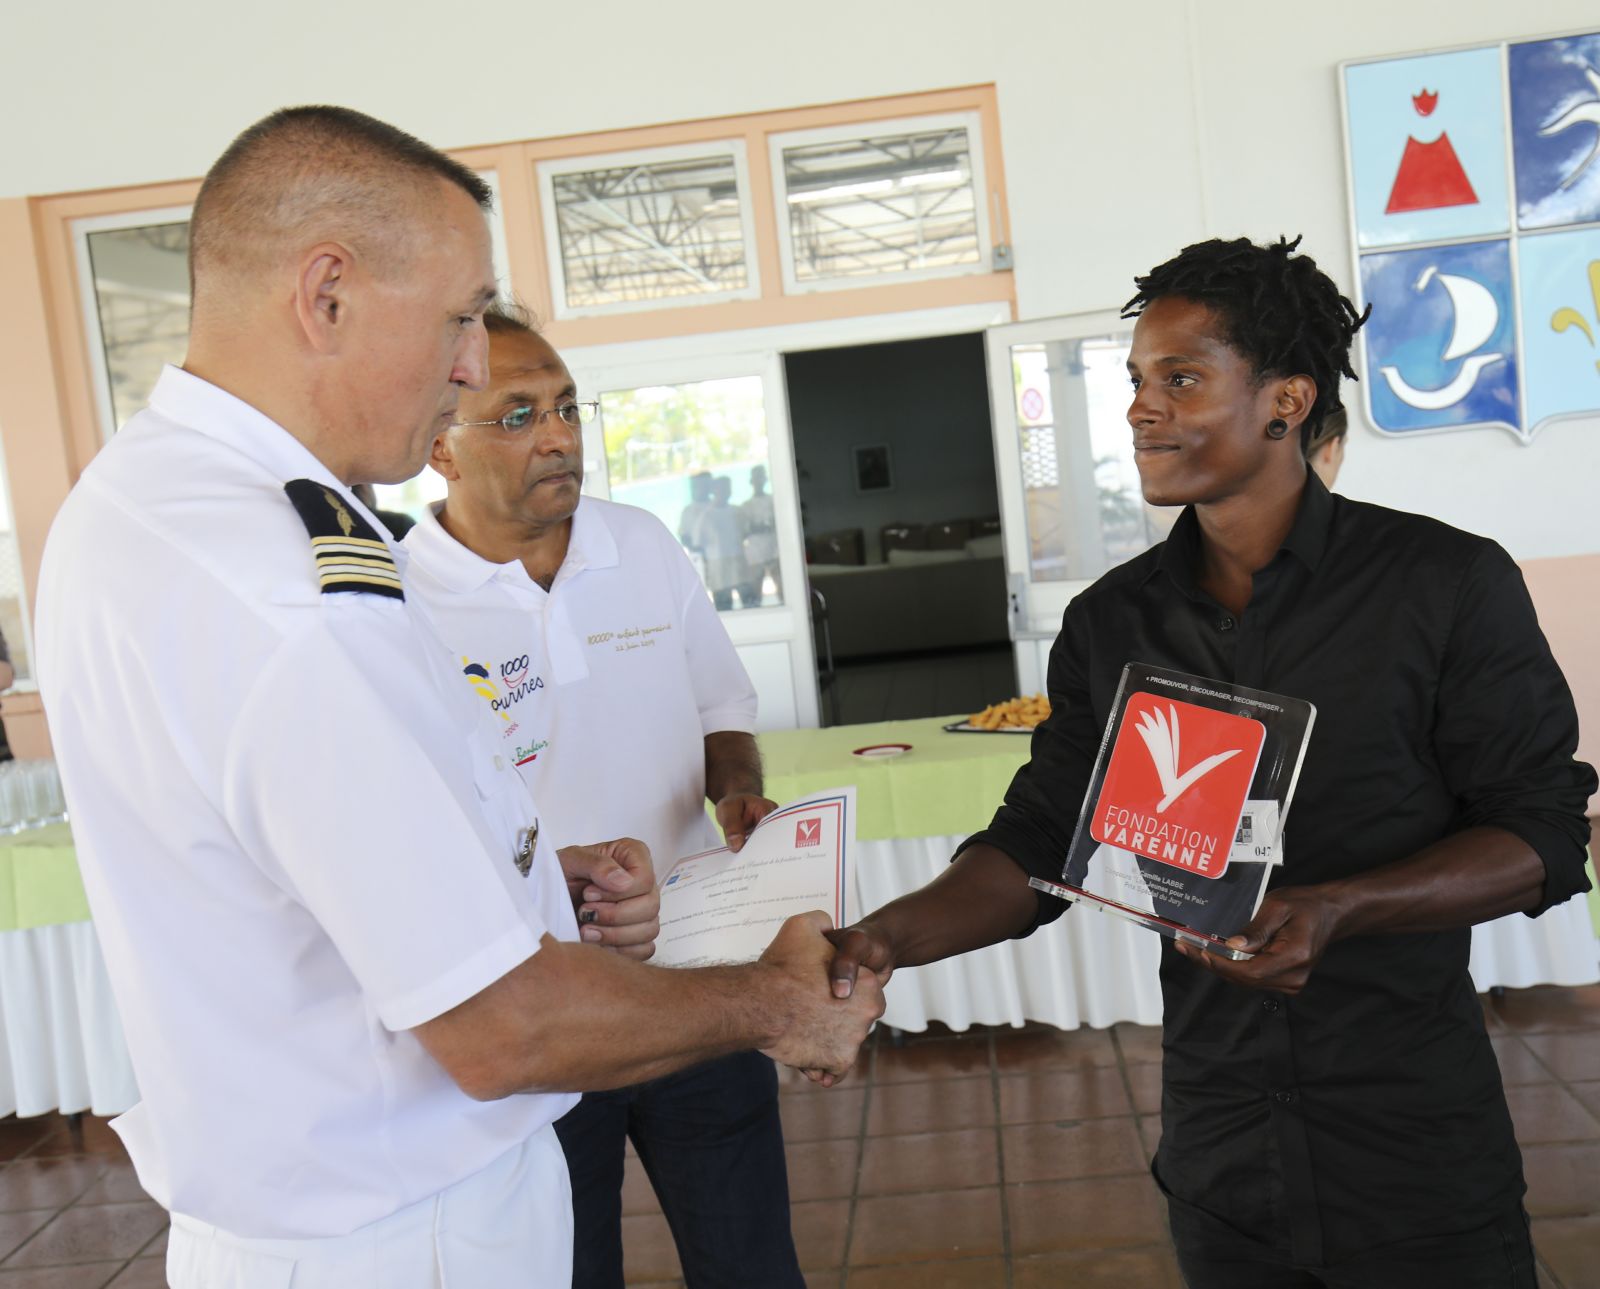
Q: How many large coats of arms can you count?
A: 1